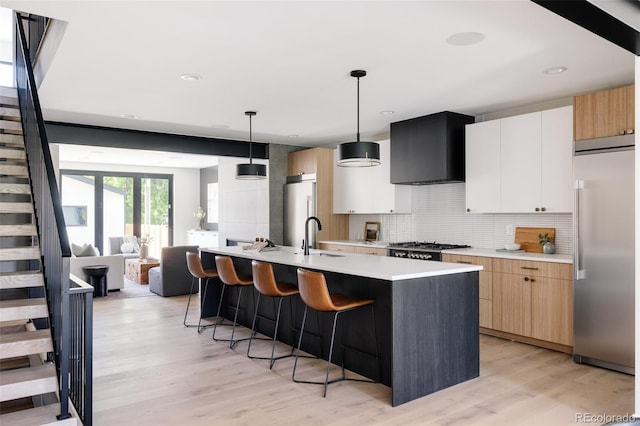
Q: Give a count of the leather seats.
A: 4